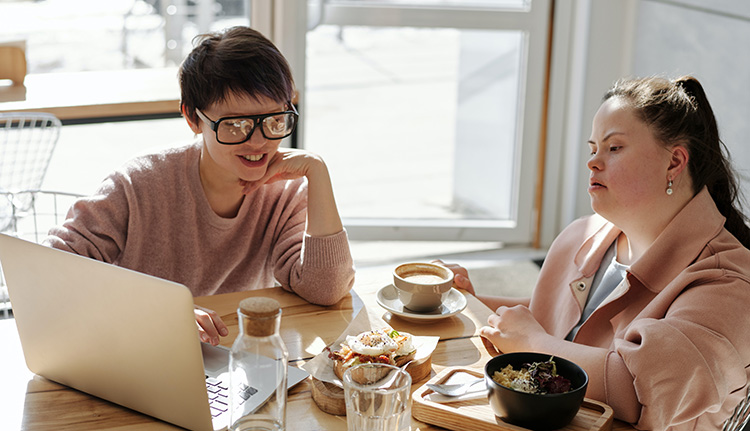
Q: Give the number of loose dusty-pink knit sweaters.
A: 1